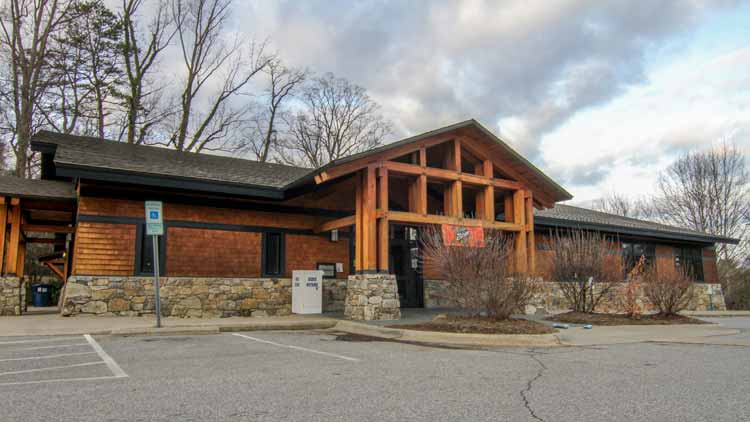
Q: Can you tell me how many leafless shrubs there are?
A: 3